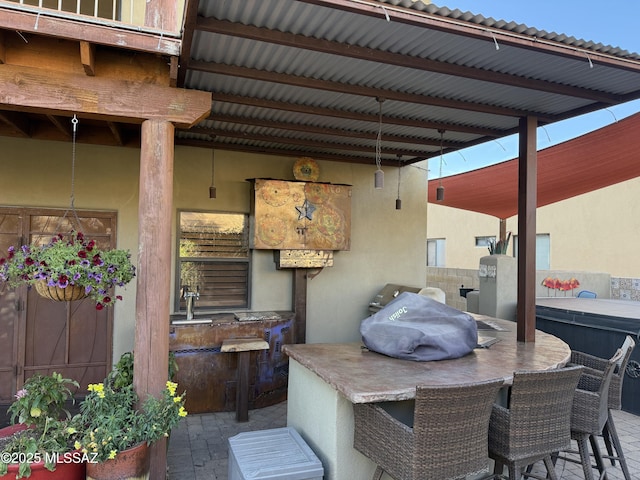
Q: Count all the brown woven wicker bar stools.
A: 4